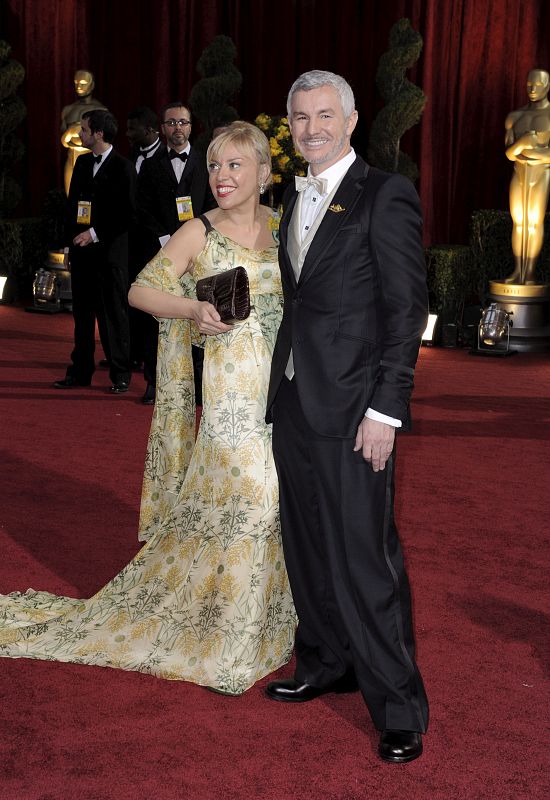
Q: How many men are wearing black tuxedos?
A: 4